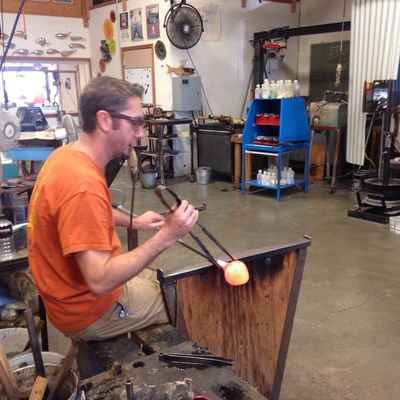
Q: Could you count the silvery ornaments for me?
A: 11